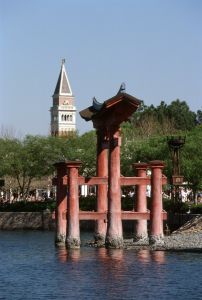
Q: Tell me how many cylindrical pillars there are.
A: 6